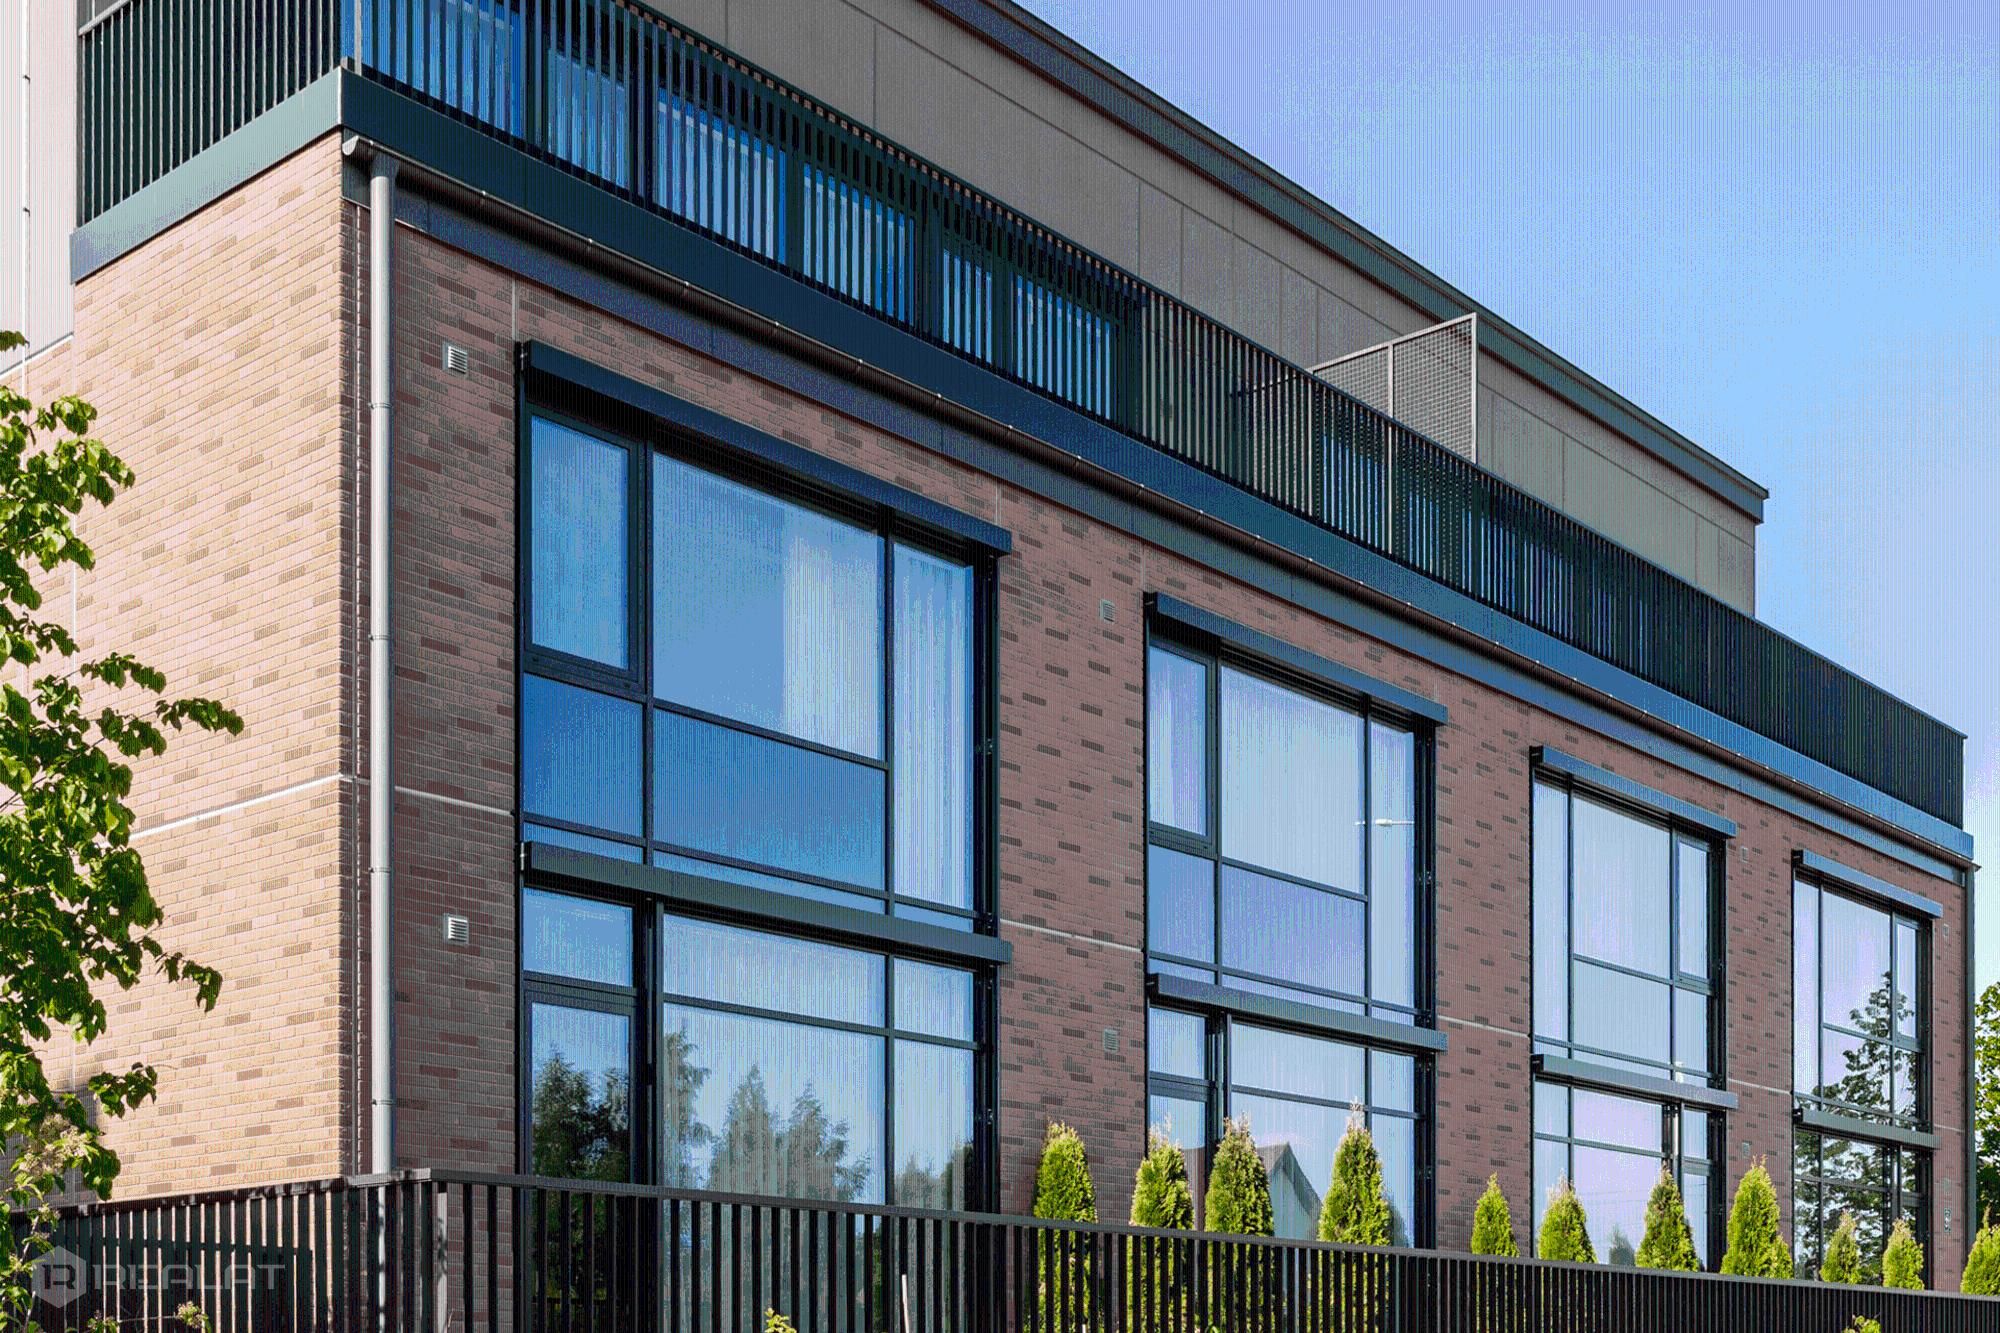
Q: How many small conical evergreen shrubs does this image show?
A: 11